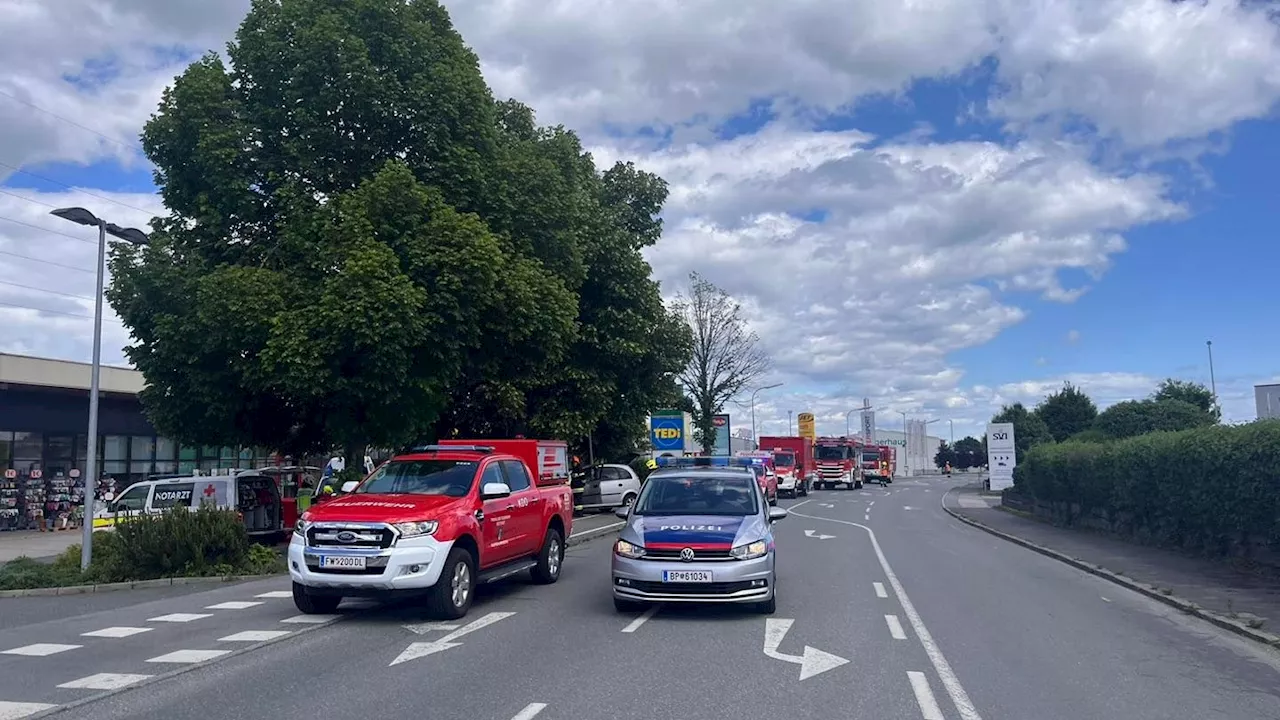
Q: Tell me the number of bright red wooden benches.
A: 0